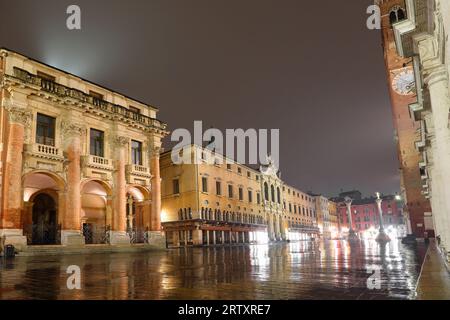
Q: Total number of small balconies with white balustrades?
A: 3